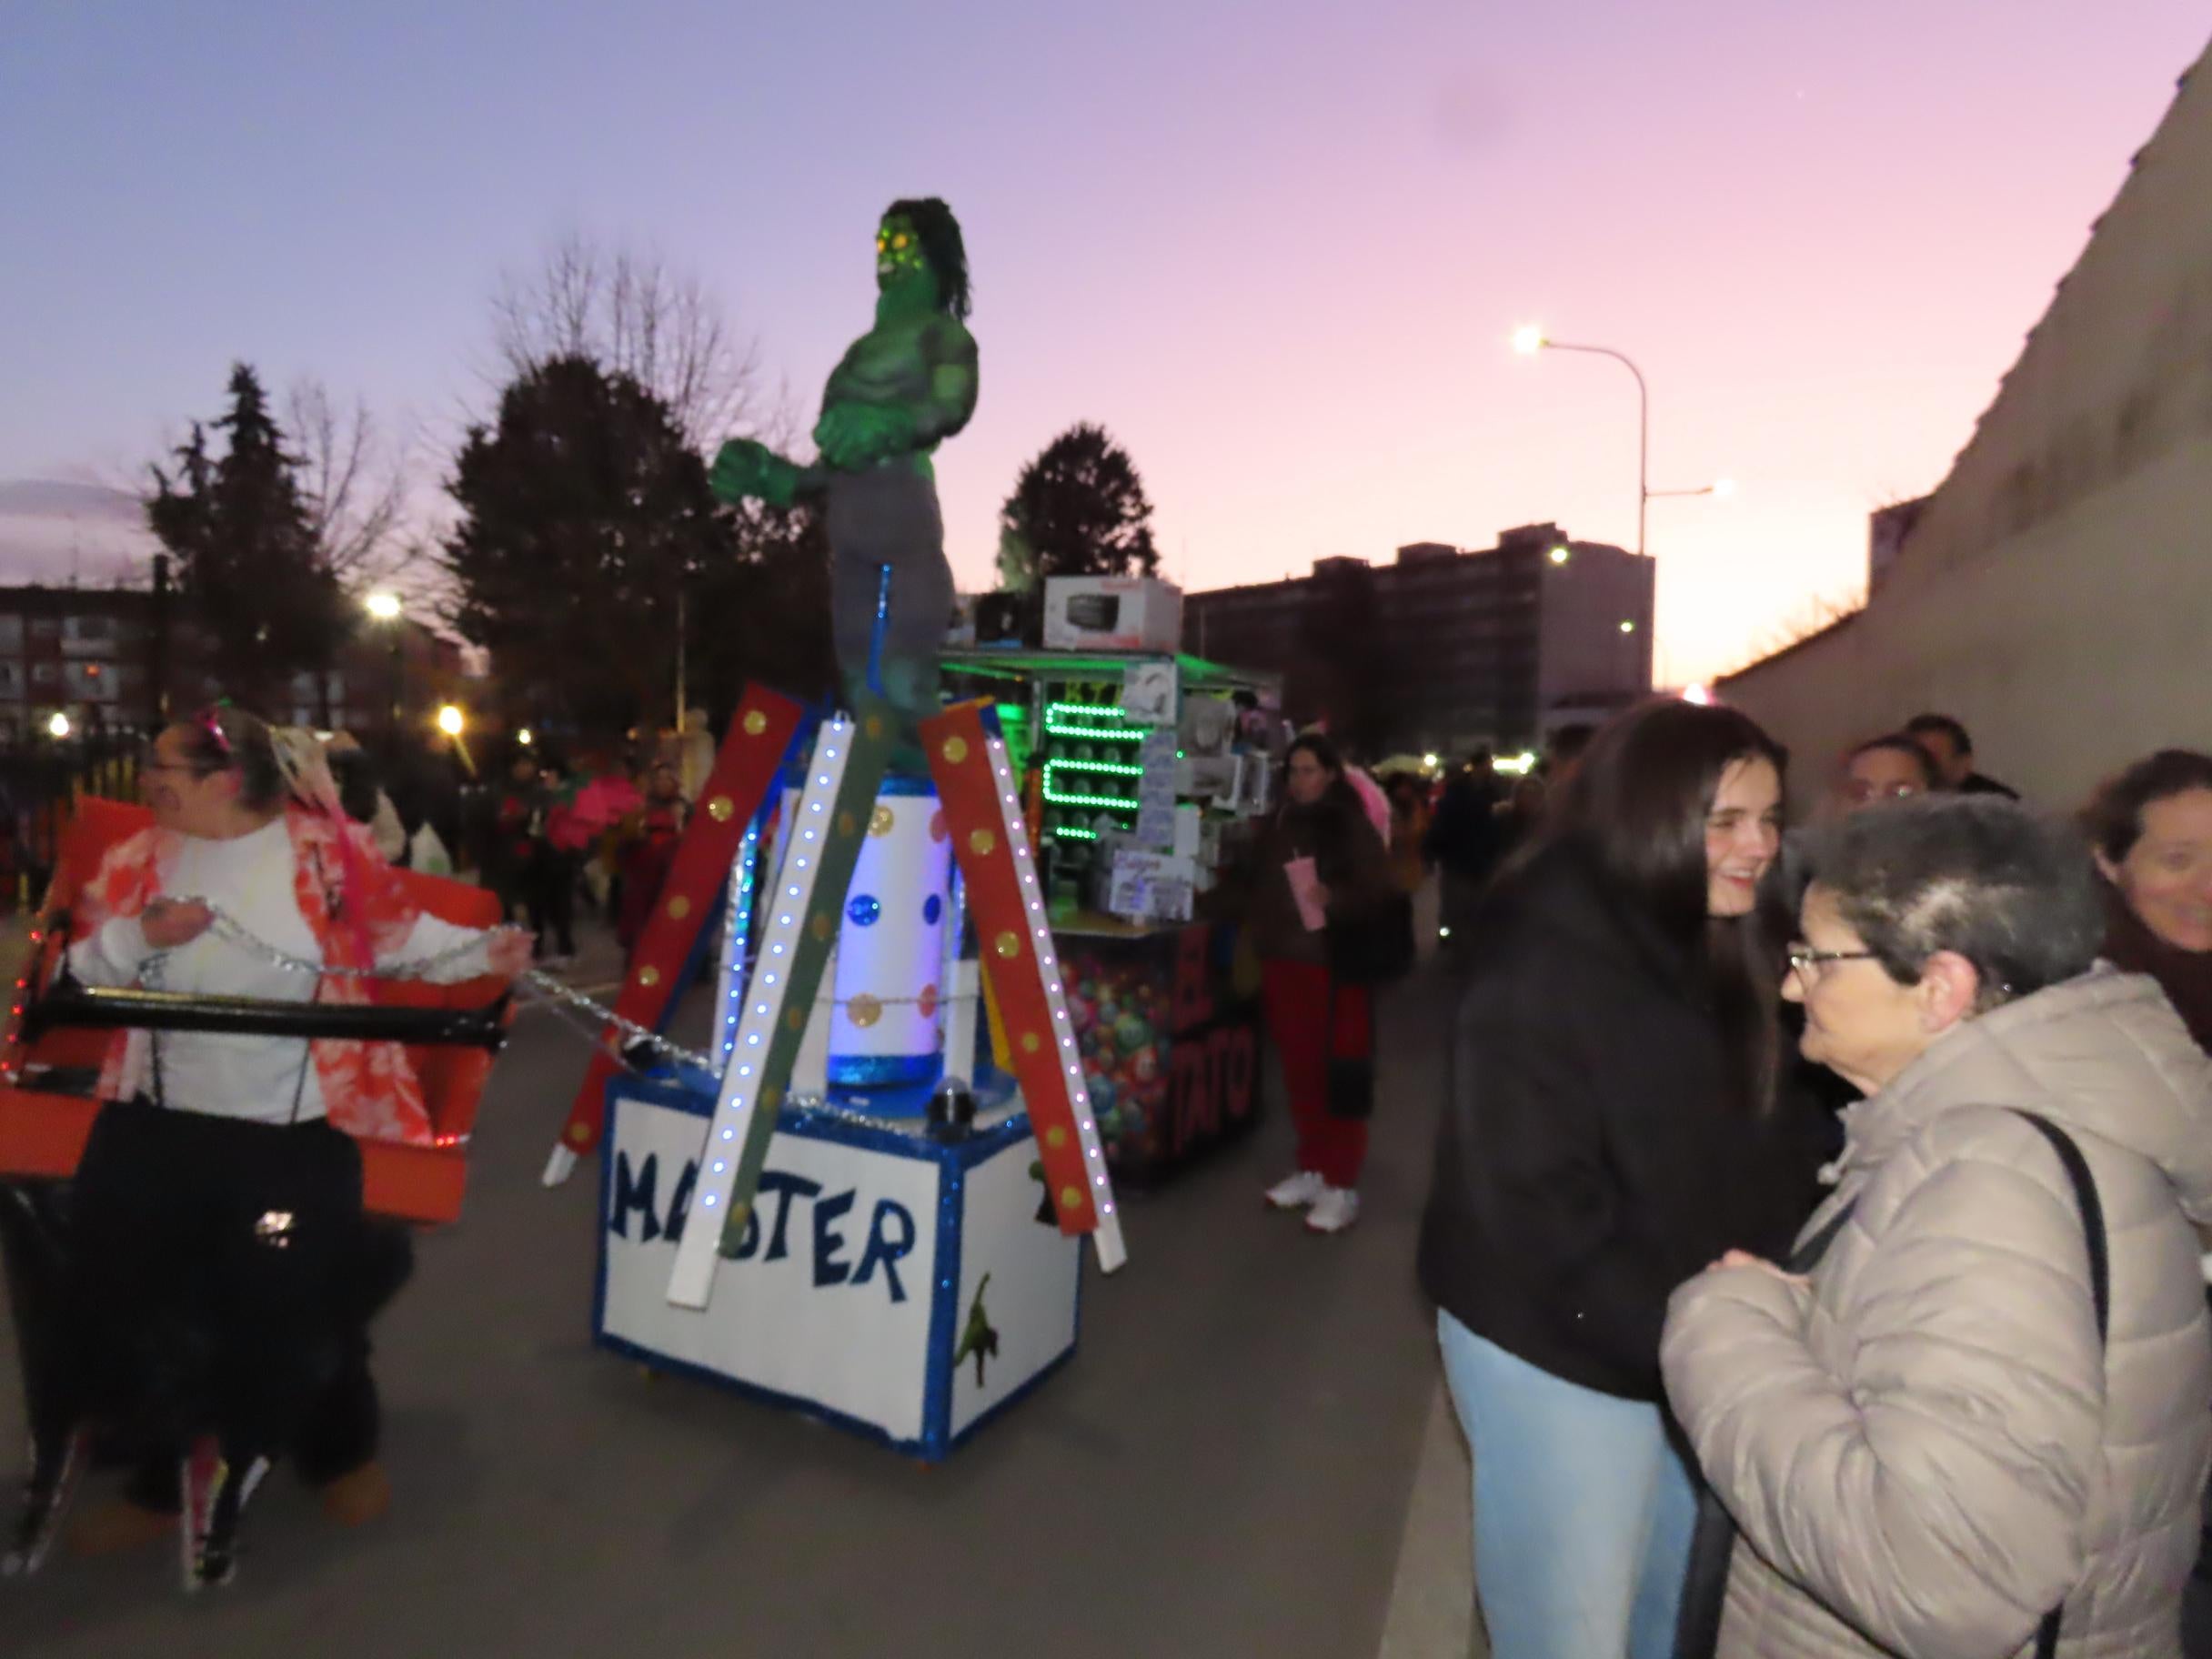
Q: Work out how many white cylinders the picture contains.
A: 1